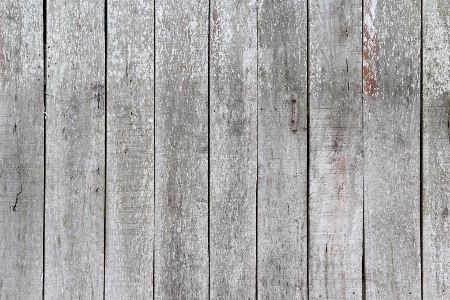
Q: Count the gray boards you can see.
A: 9